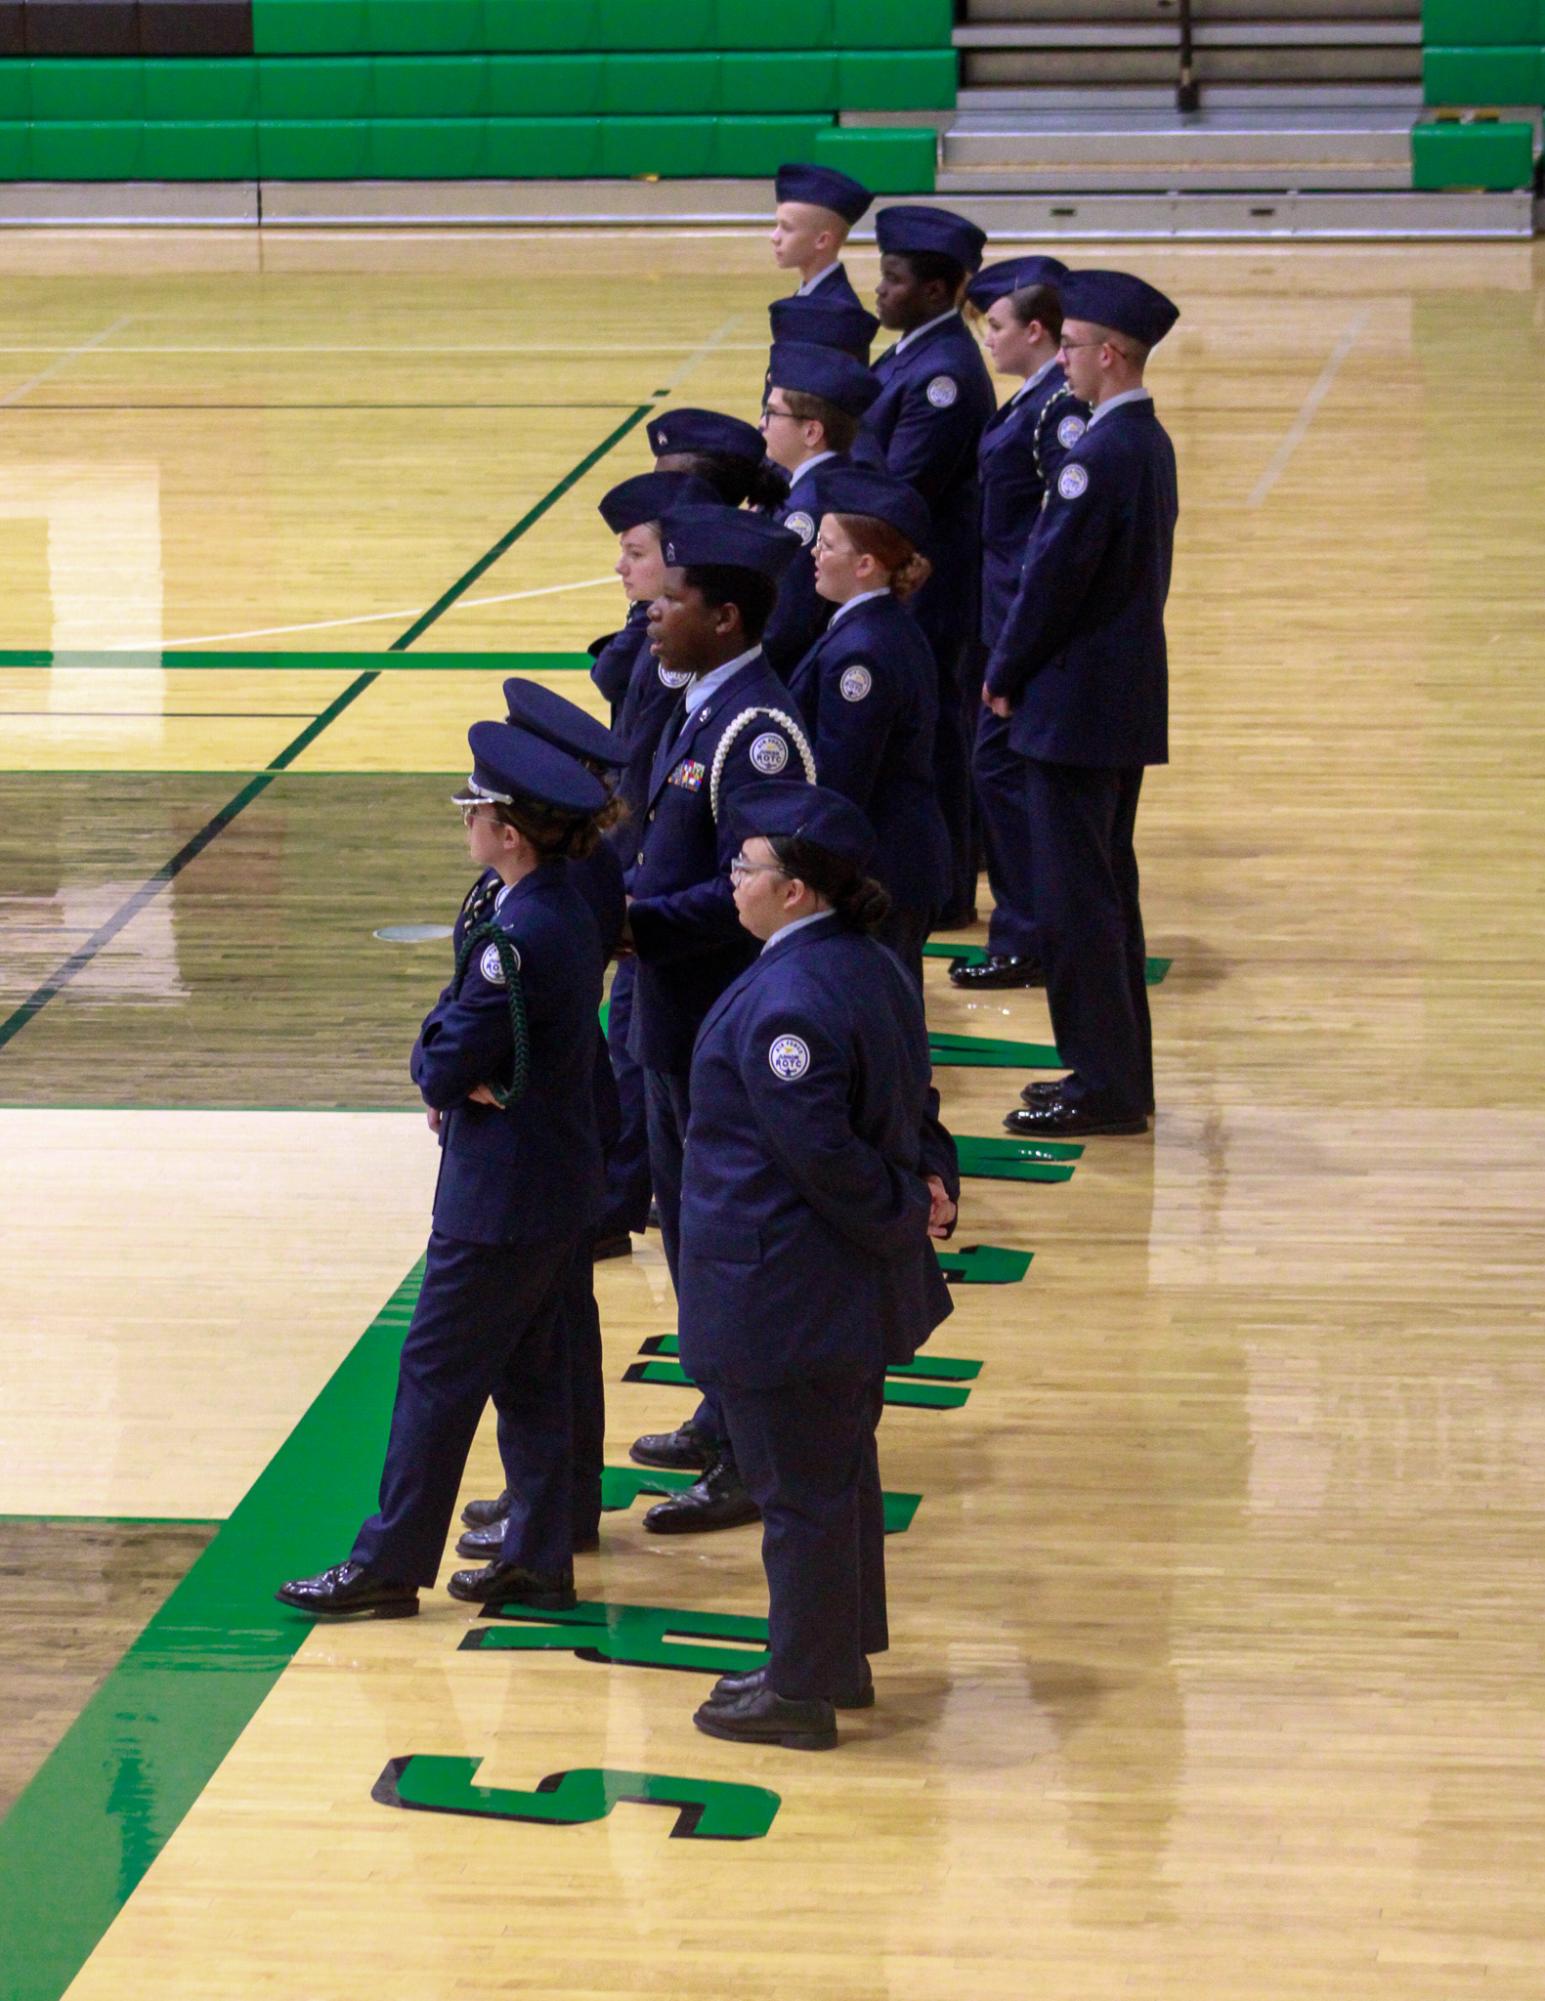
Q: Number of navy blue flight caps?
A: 11